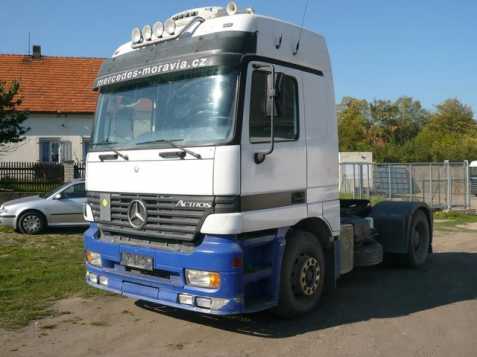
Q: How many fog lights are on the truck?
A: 4